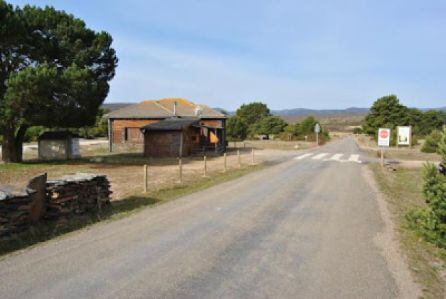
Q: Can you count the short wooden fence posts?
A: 6